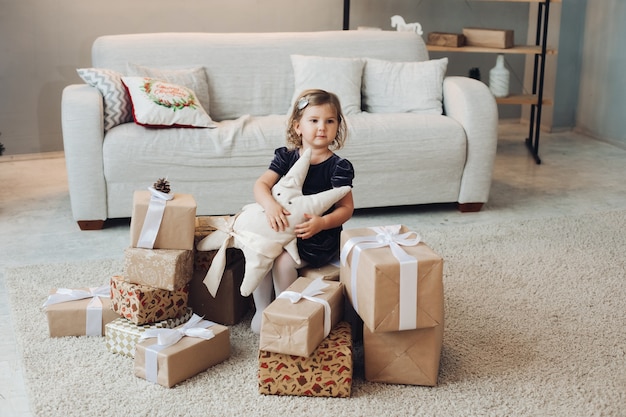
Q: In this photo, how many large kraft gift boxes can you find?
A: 2